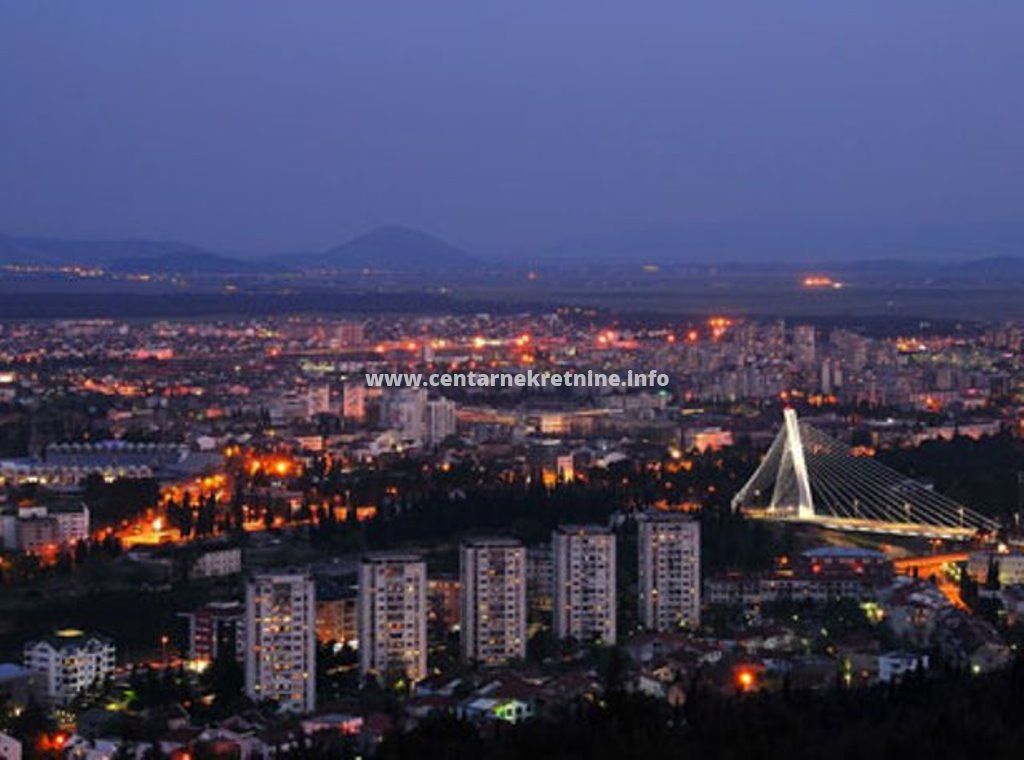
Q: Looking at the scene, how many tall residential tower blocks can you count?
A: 5